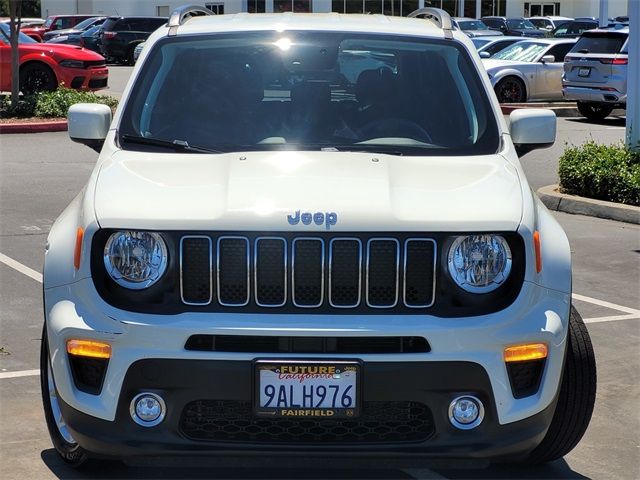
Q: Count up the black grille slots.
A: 7